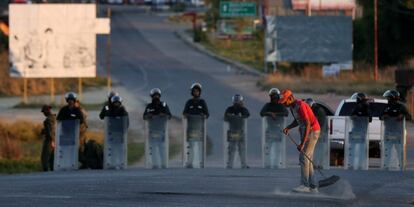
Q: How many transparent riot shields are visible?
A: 9